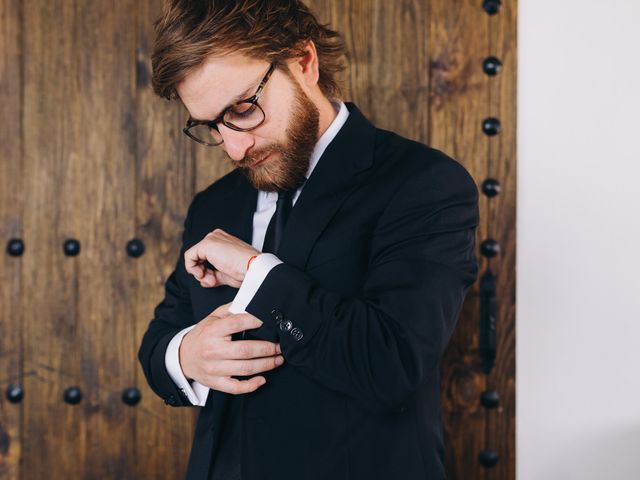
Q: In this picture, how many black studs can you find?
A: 13